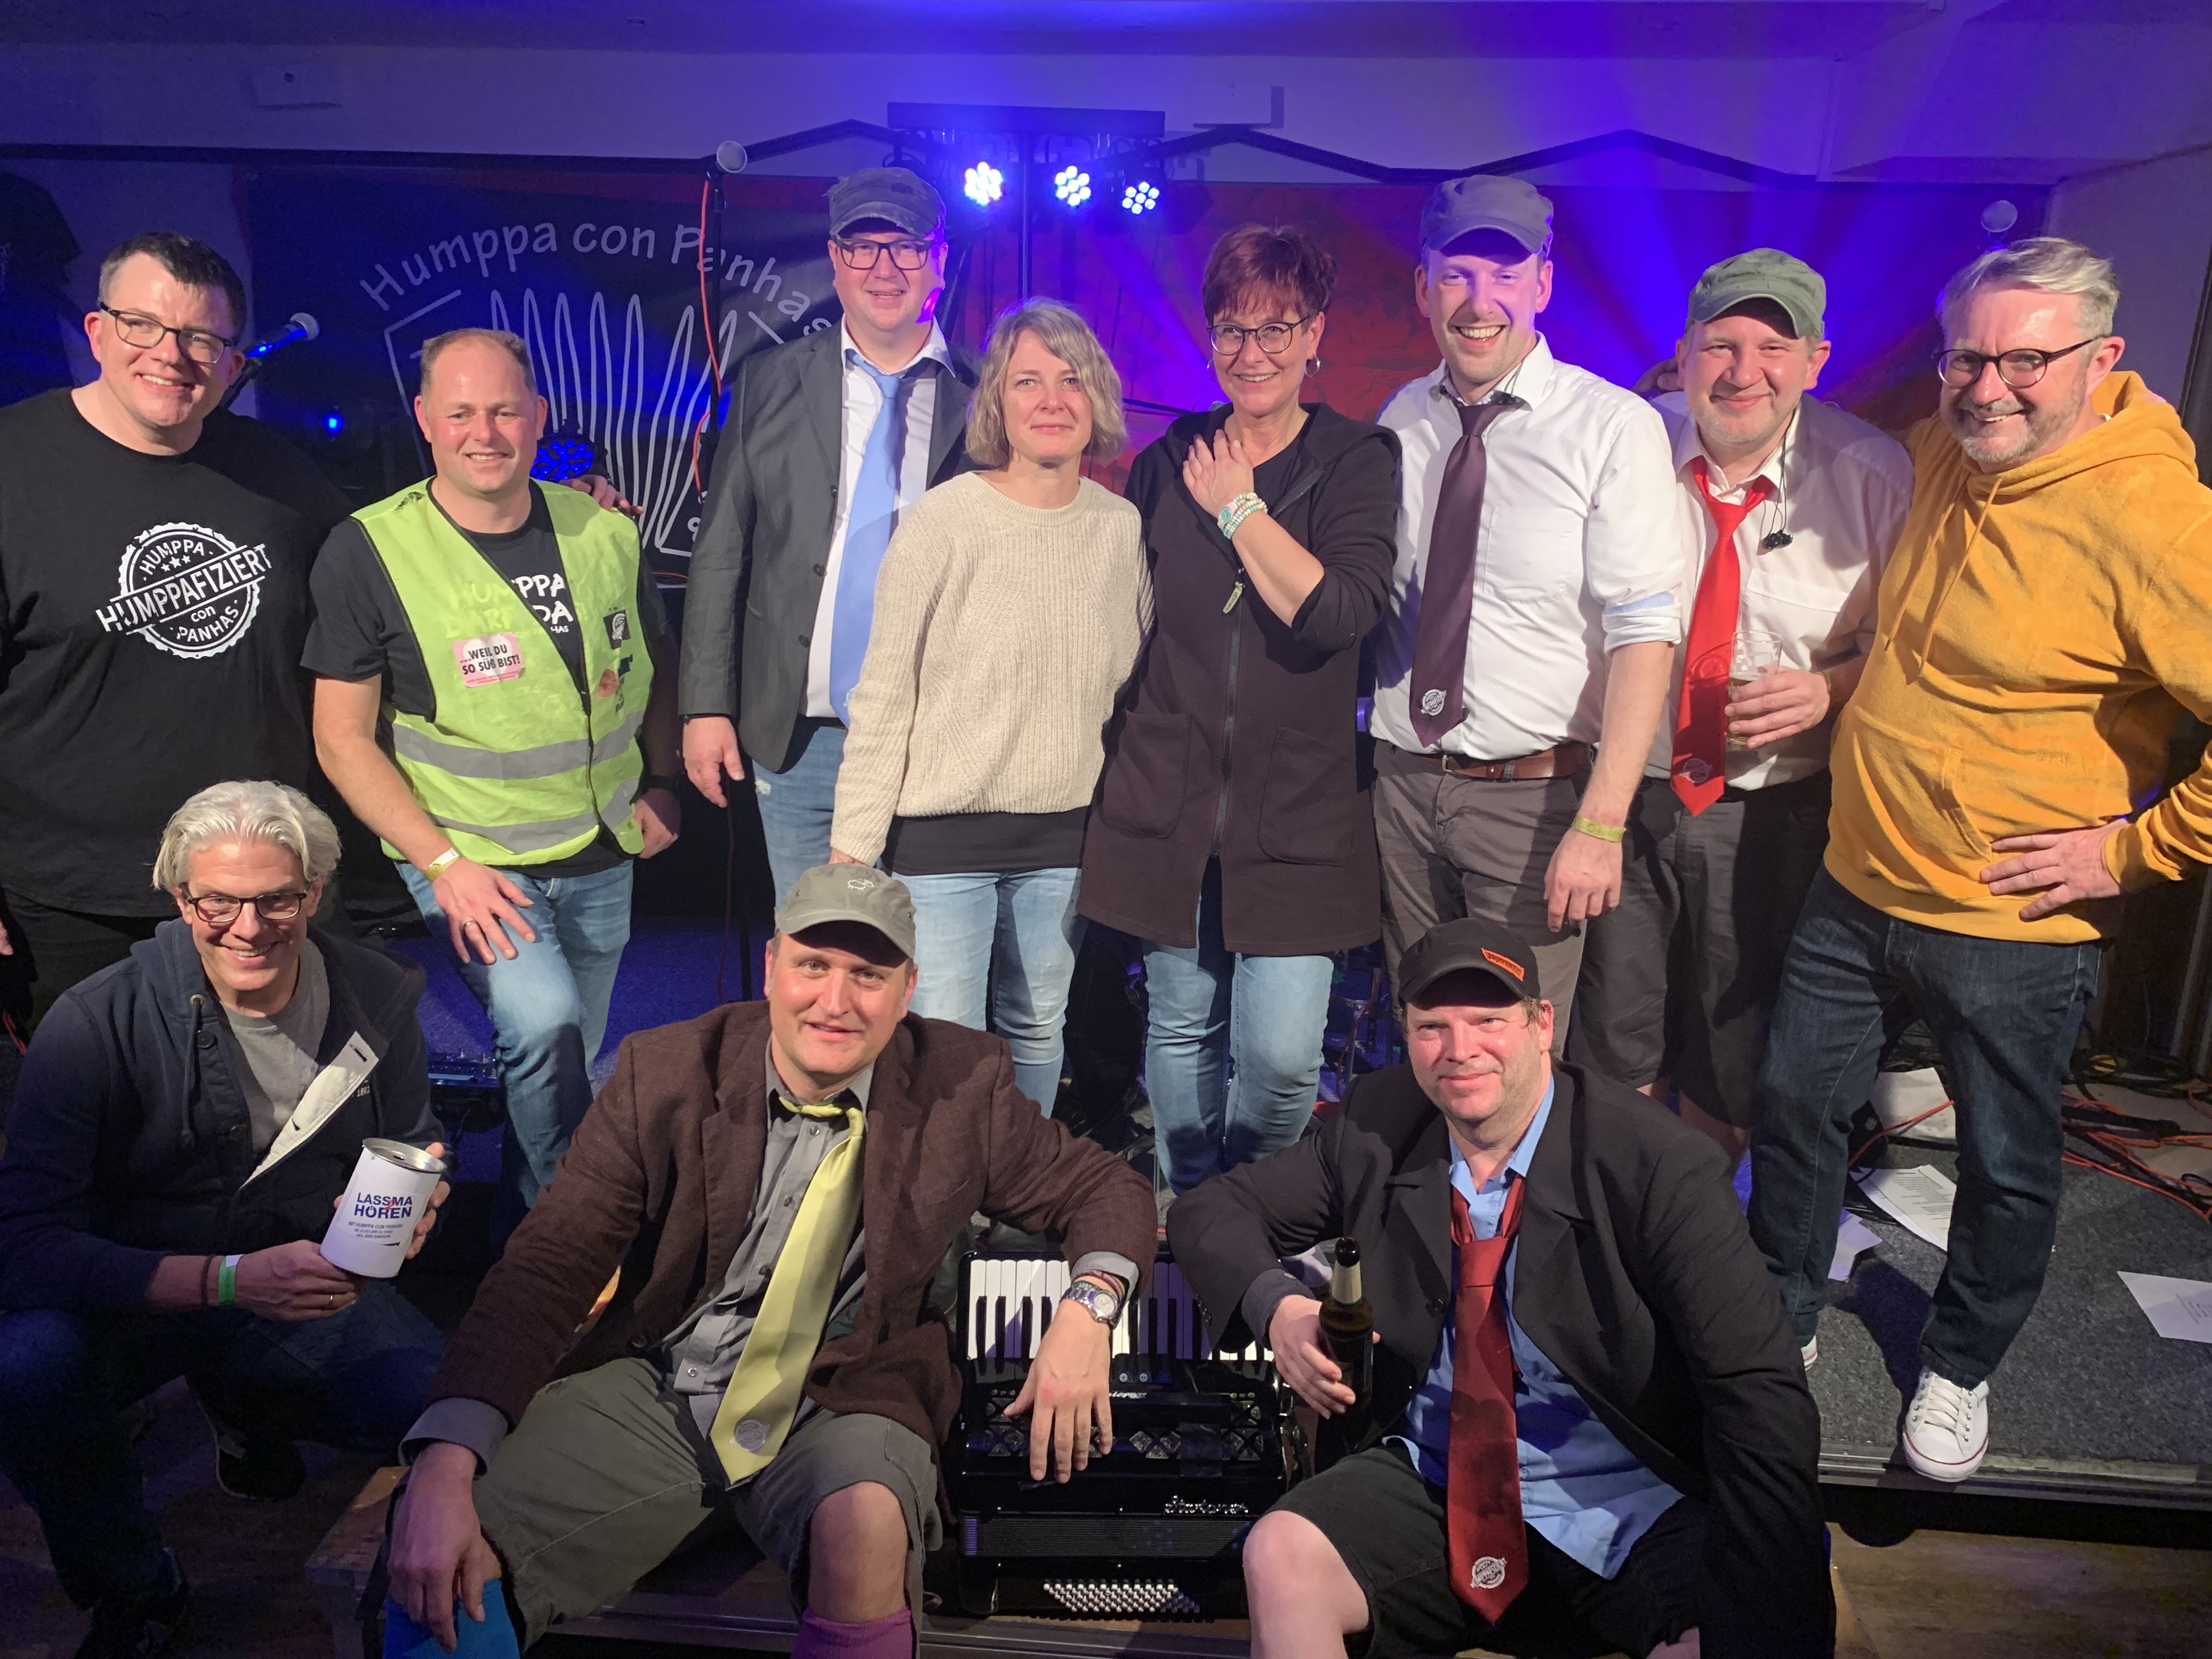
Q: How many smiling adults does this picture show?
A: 11